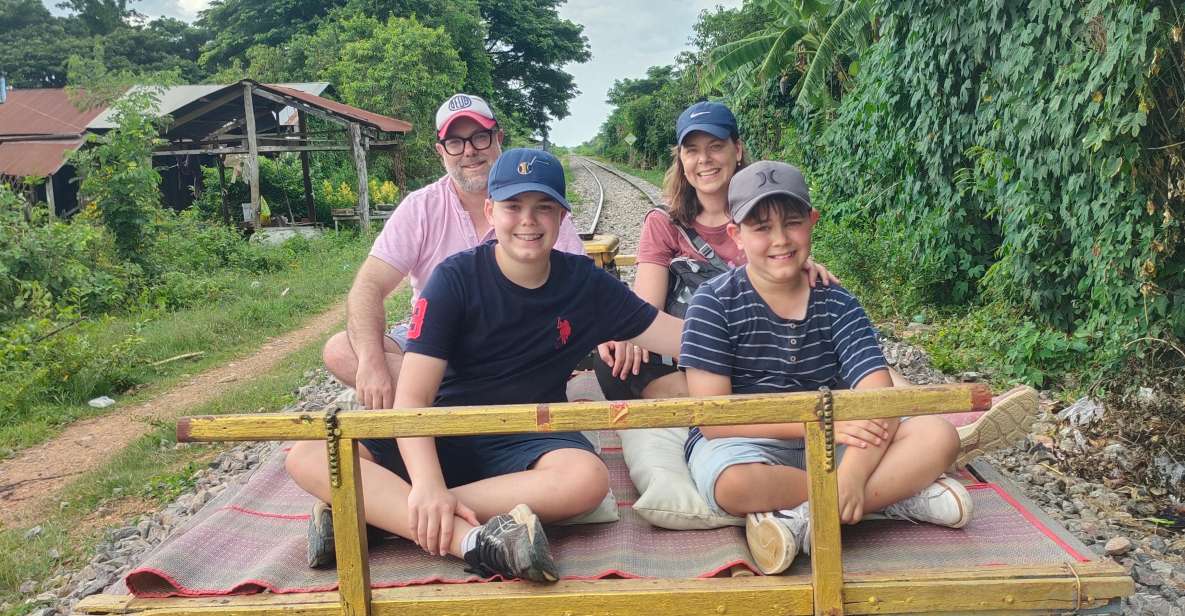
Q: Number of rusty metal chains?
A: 2